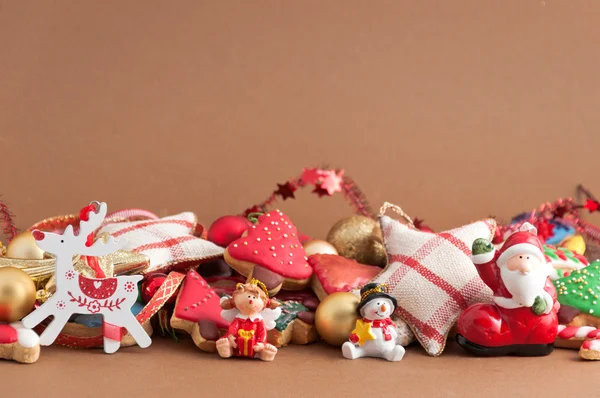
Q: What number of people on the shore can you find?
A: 0